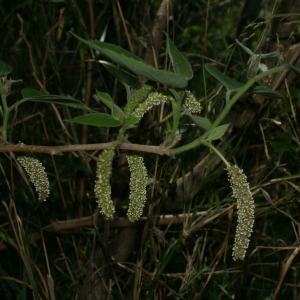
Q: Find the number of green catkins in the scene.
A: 7